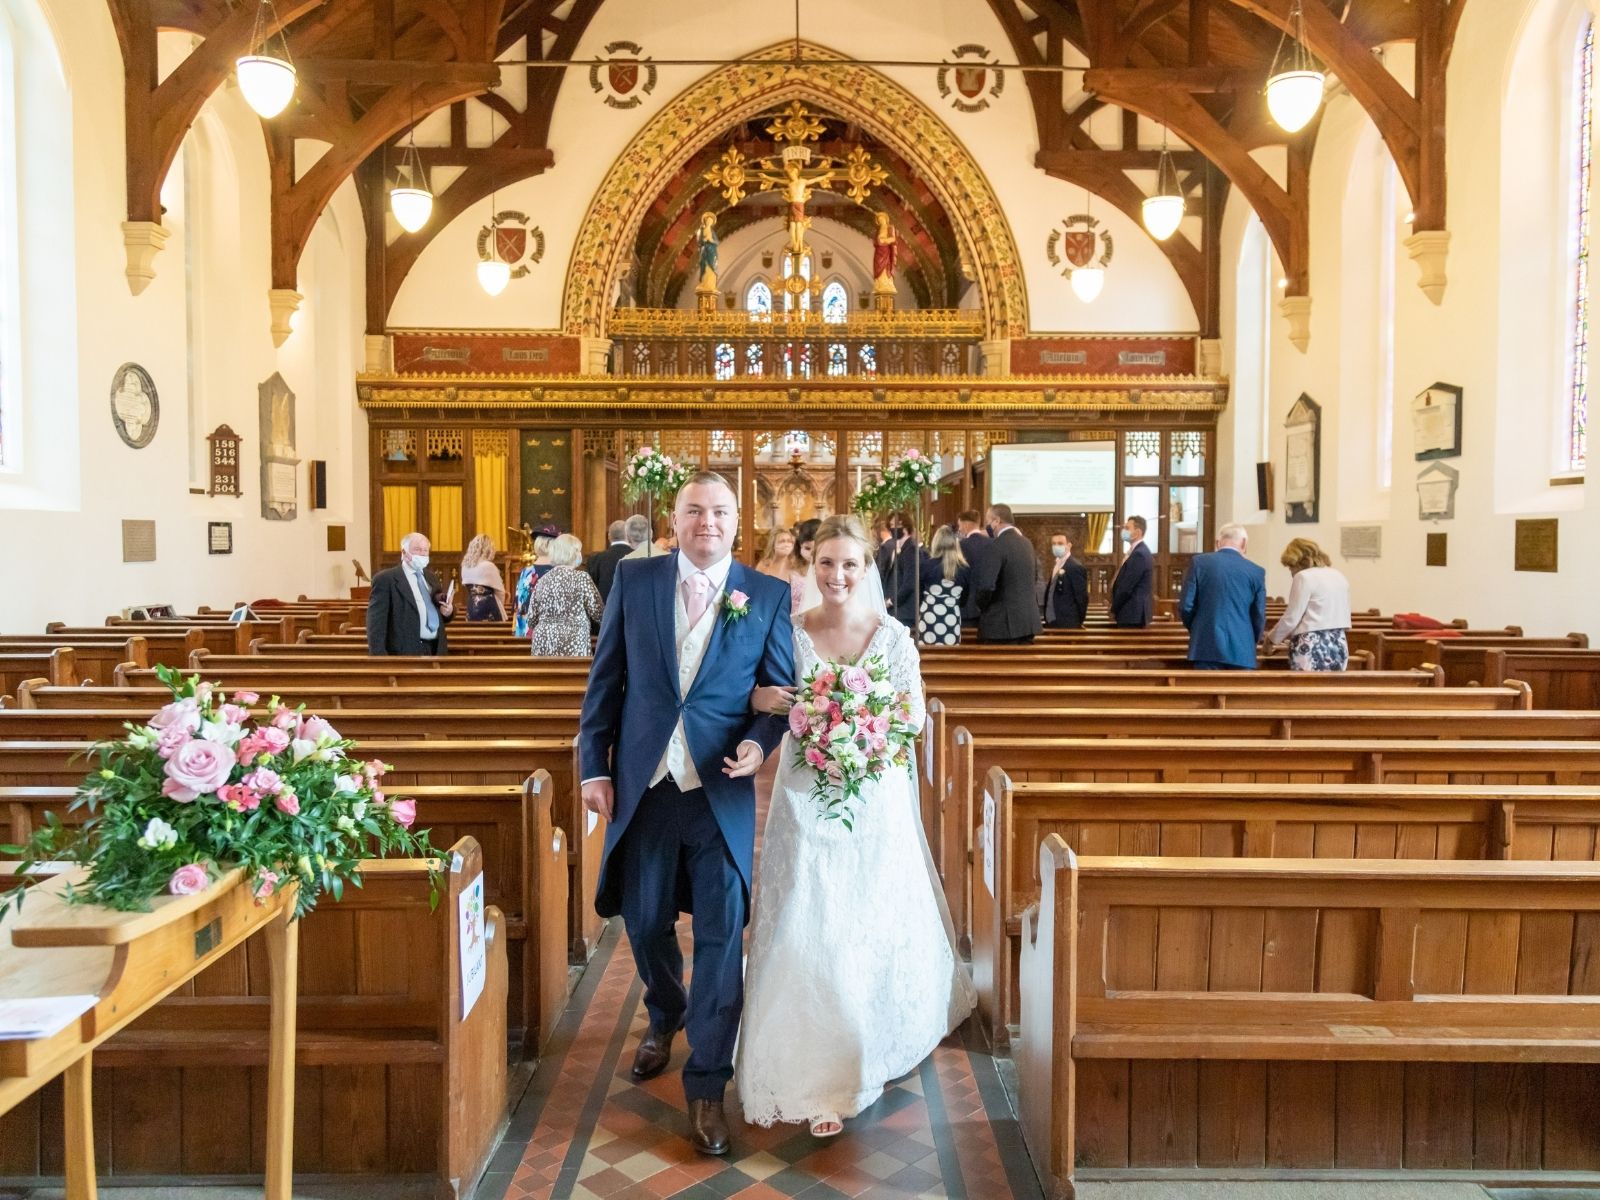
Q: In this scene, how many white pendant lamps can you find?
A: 6